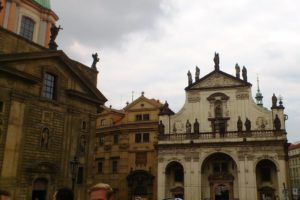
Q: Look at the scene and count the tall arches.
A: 3